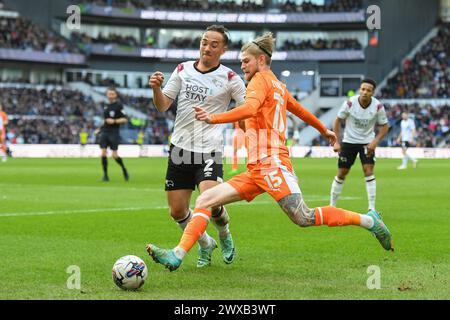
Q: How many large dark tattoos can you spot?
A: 1